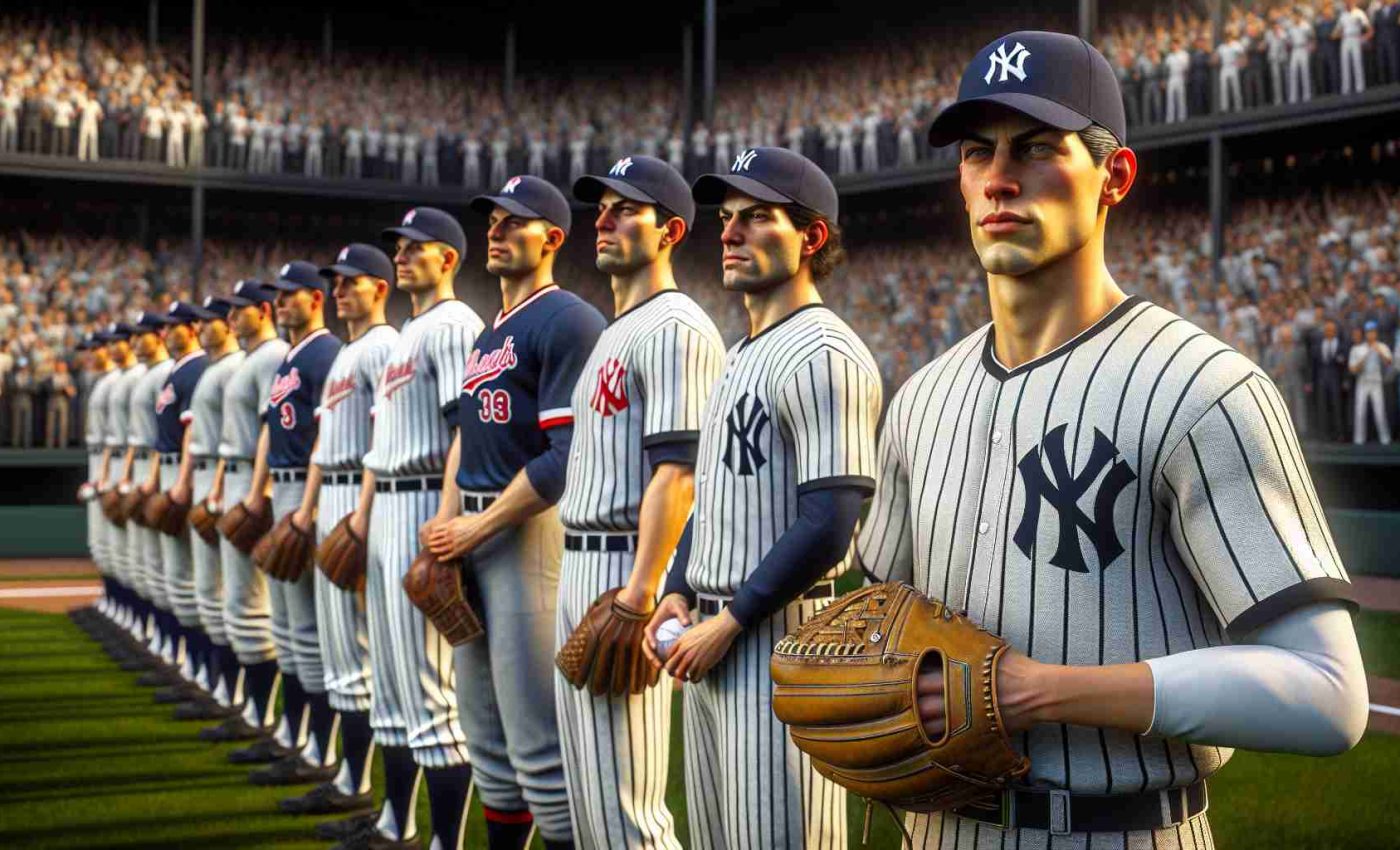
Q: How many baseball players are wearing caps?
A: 13